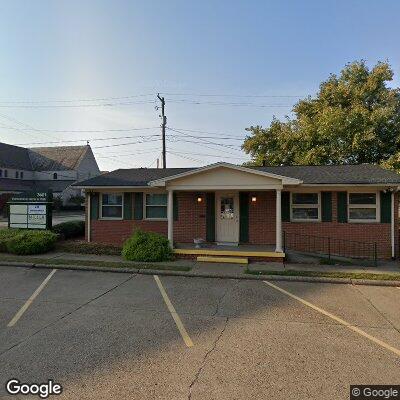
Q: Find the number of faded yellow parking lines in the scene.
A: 3